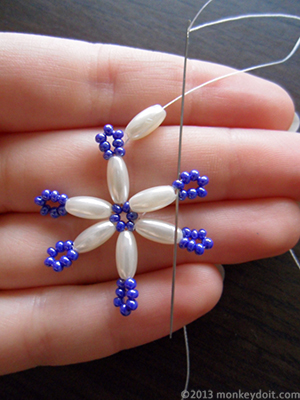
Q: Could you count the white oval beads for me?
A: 7